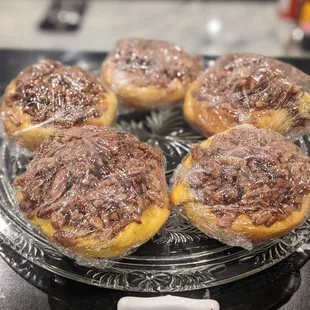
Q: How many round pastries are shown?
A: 5